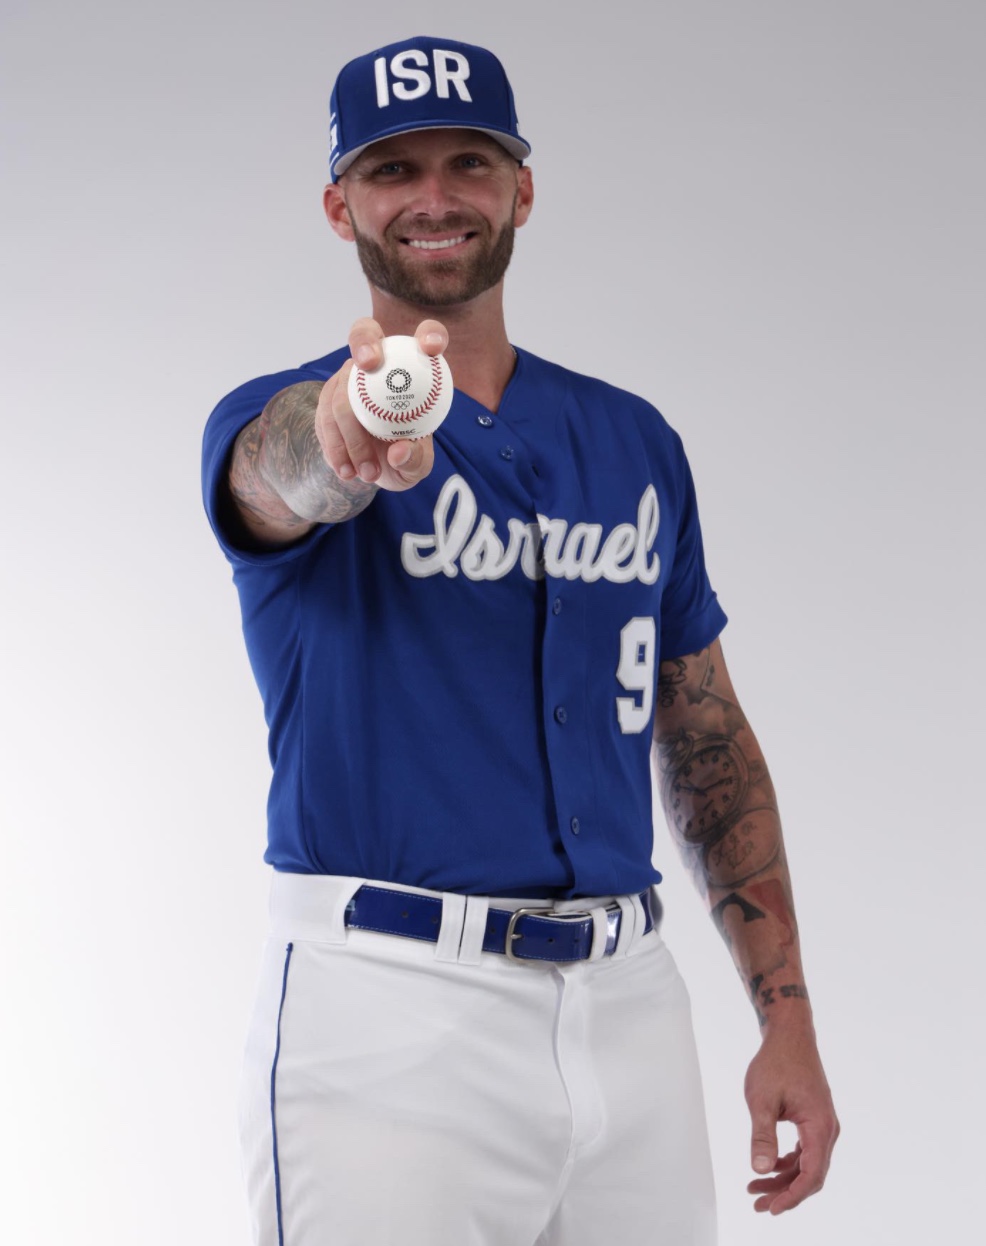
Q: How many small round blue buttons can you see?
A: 5